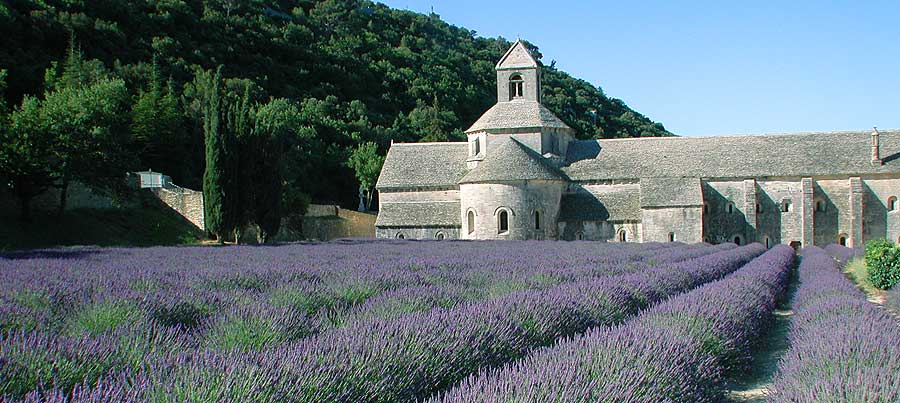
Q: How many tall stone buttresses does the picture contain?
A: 3